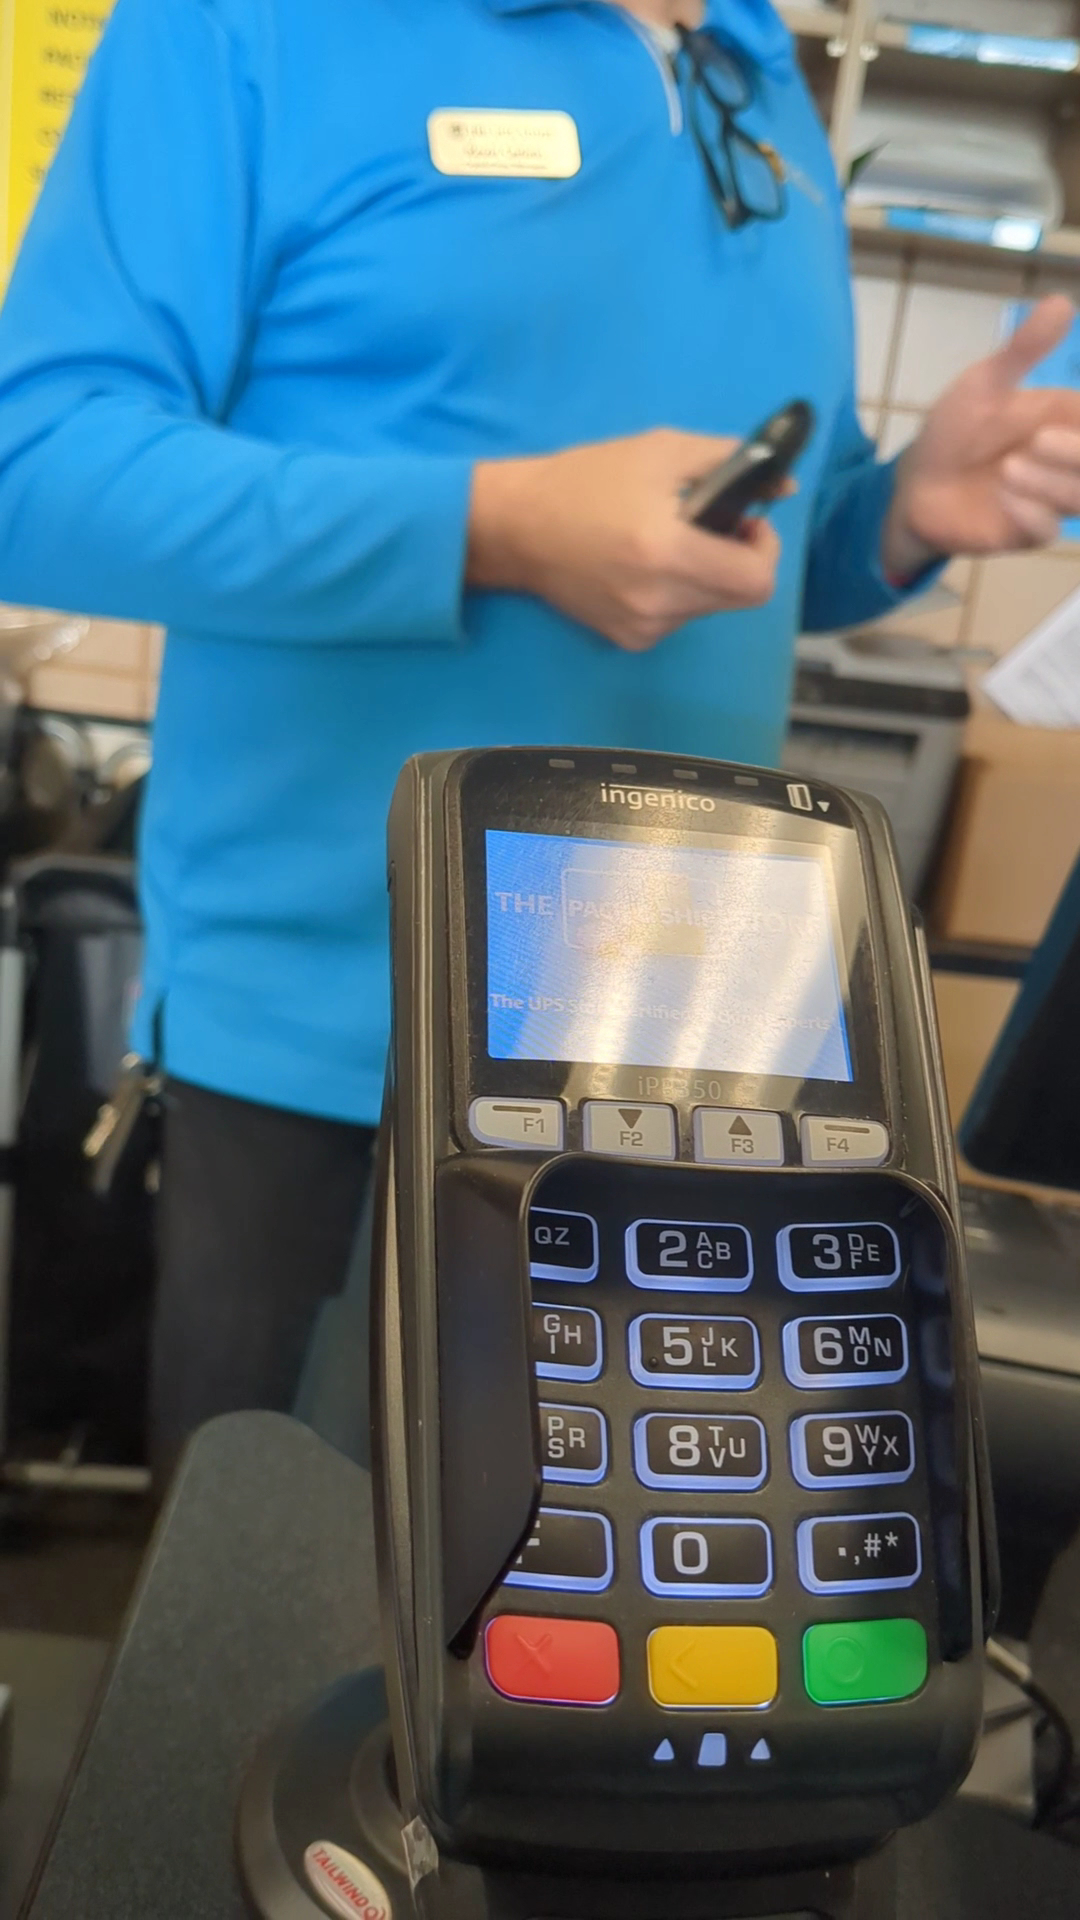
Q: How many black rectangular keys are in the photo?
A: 12